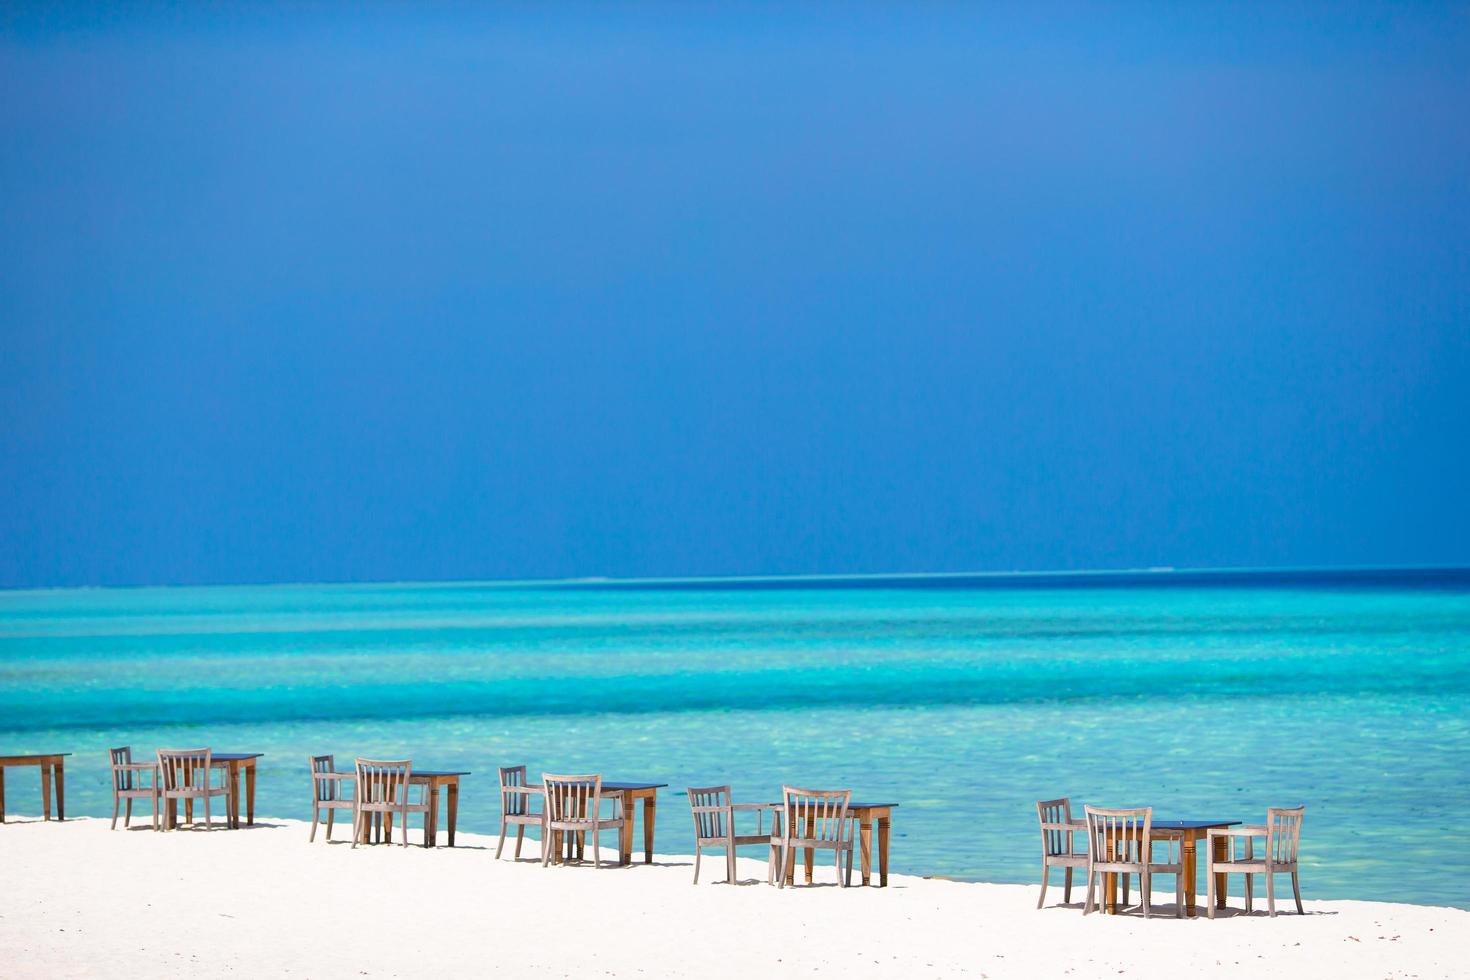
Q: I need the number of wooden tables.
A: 6